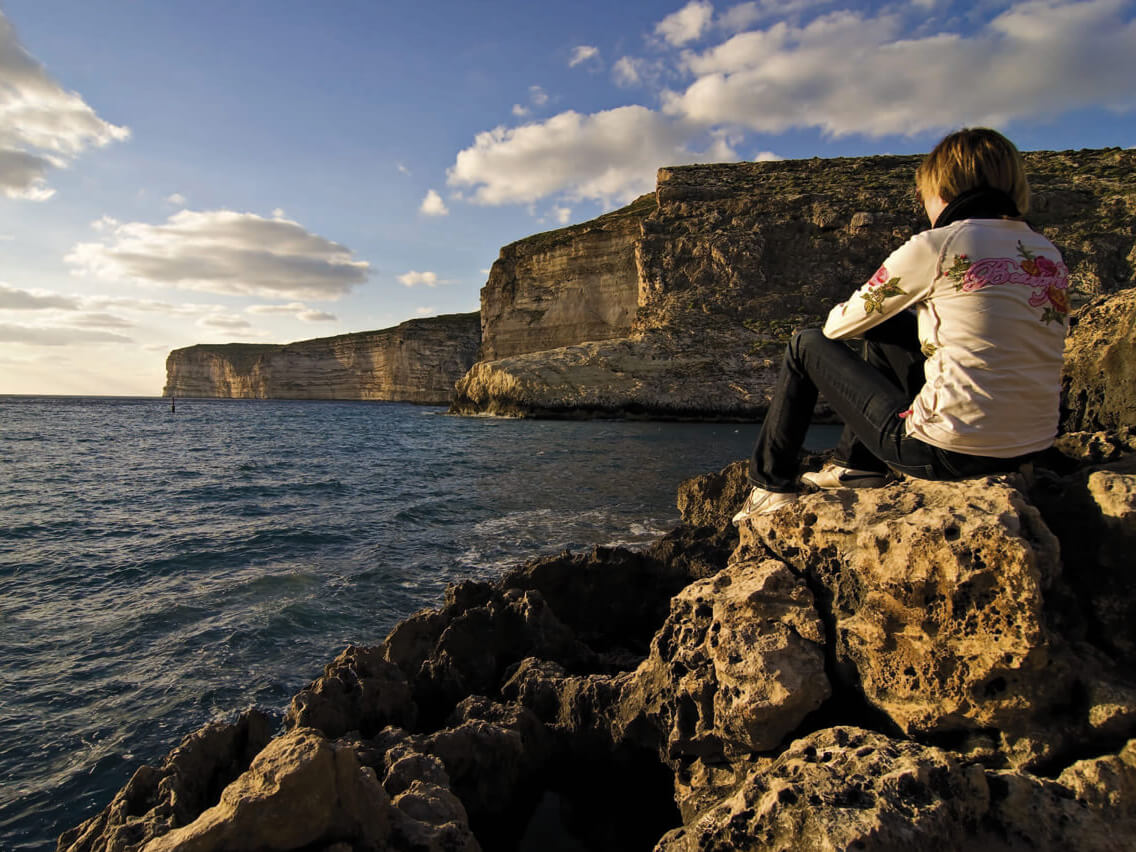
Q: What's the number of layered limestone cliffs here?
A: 2